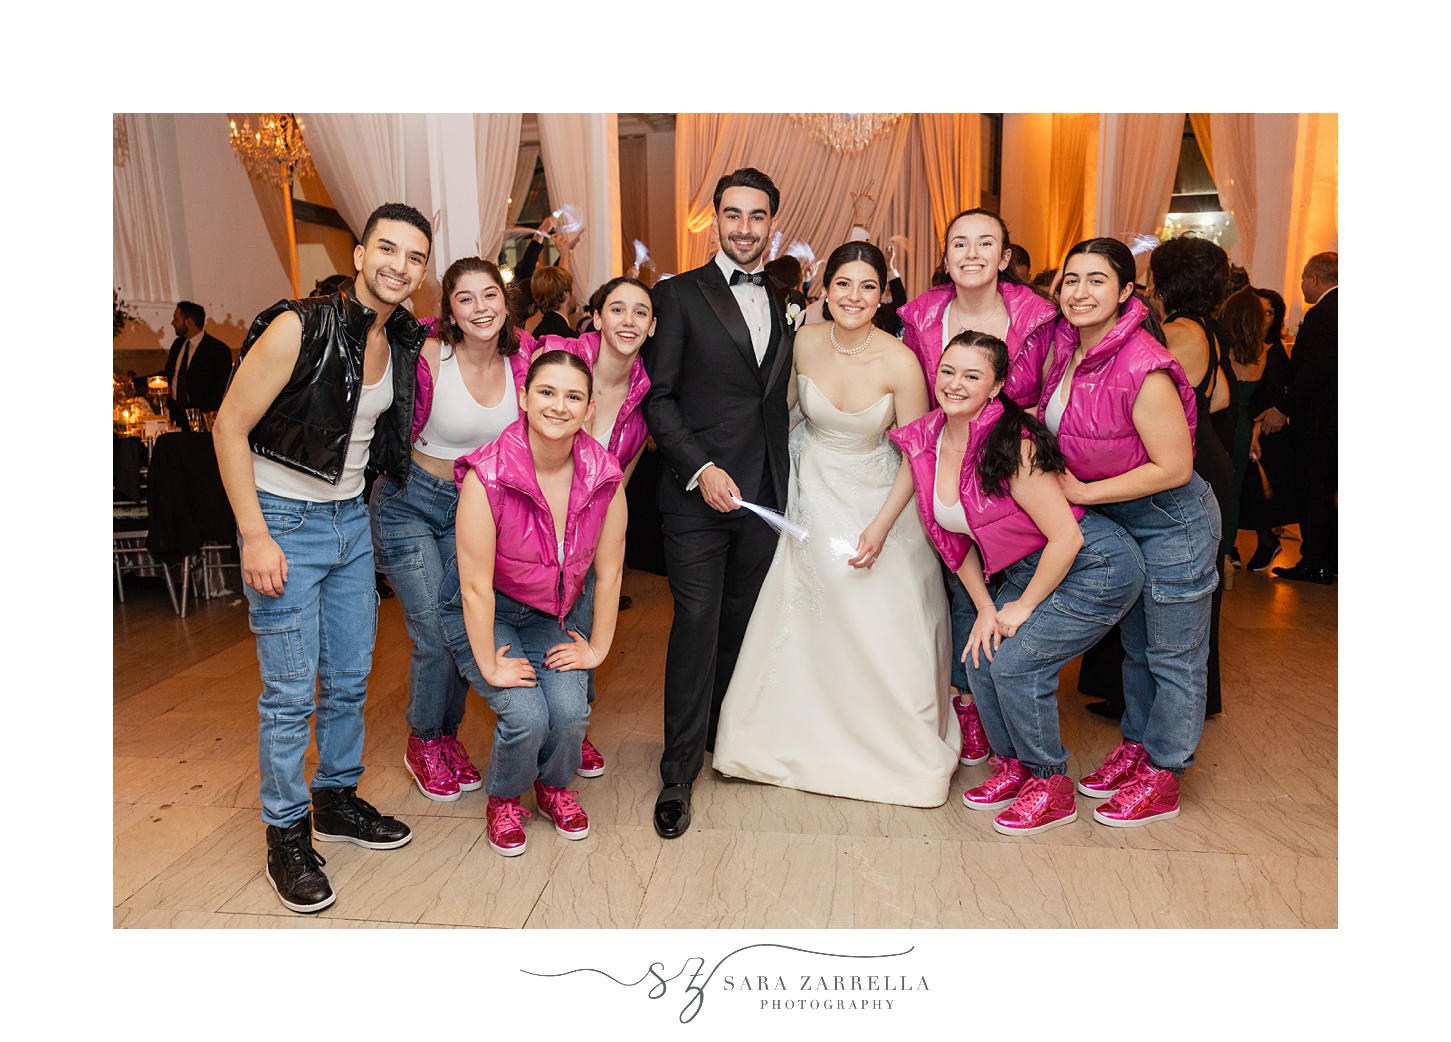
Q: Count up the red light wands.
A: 0